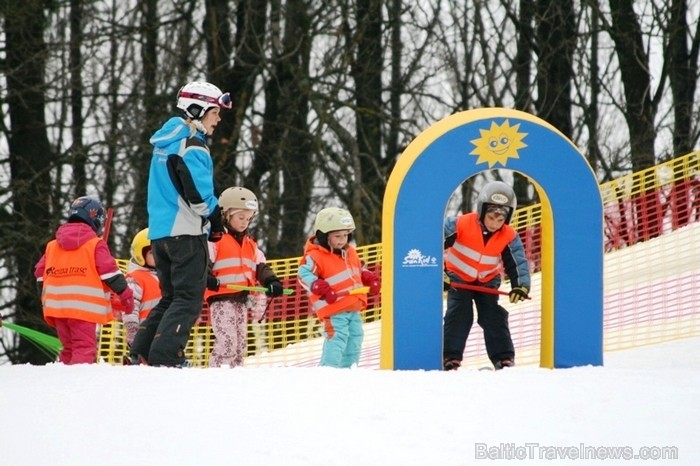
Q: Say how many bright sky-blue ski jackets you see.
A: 1